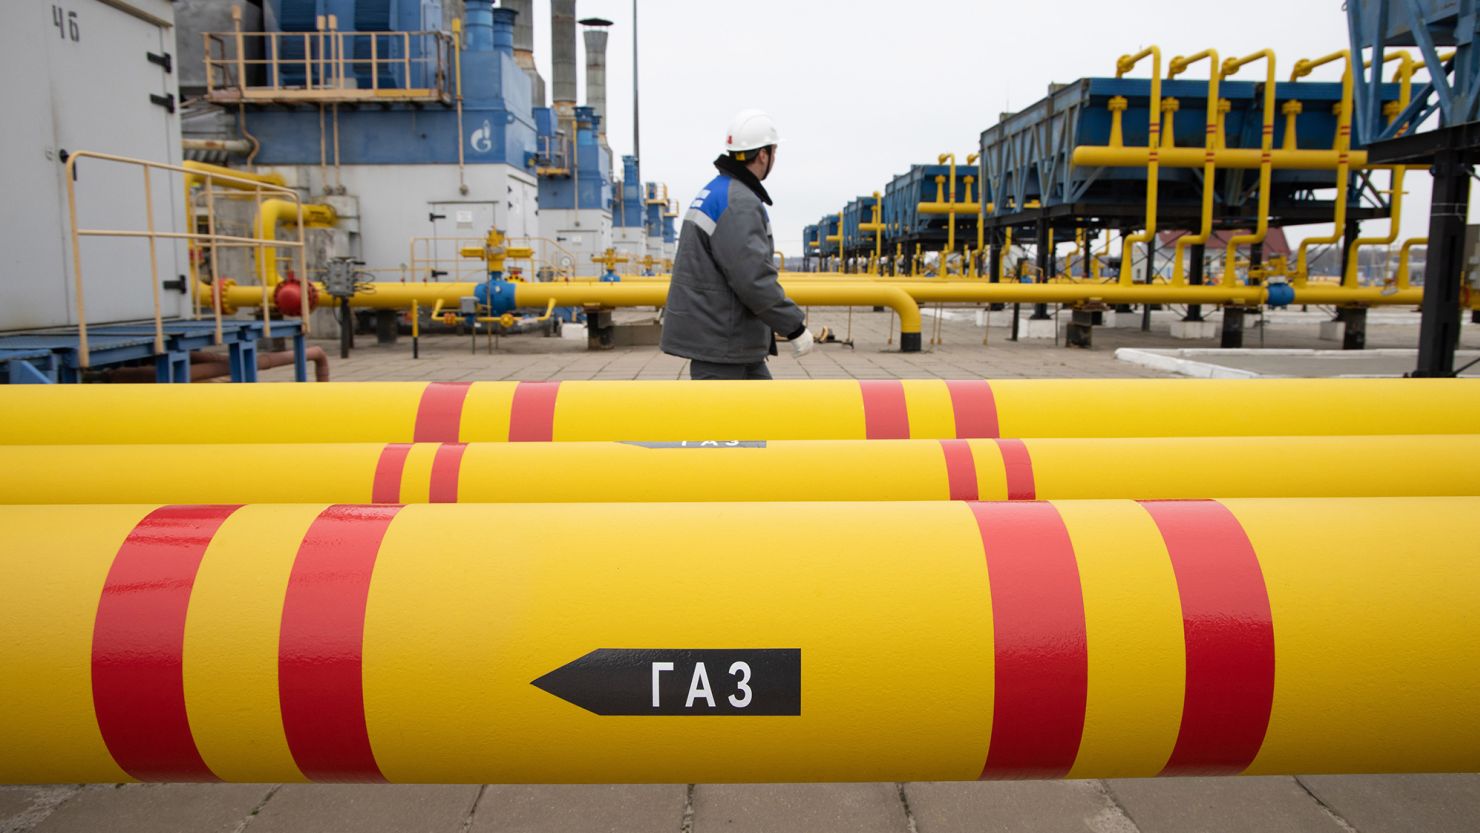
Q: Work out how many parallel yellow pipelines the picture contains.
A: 3